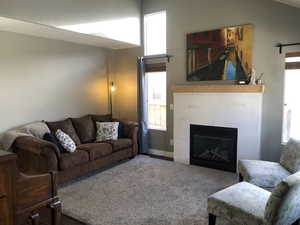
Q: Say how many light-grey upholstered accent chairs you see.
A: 2